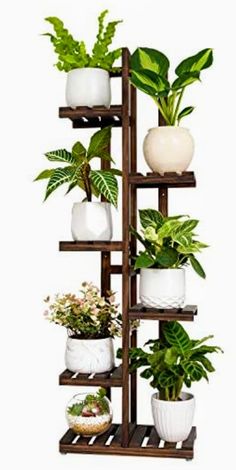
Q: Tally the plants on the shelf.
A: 7